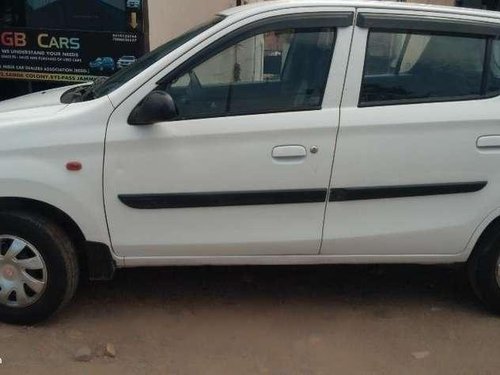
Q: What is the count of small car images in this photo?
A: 2